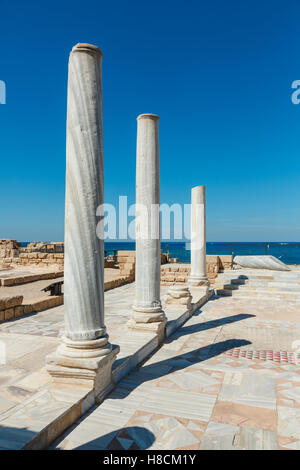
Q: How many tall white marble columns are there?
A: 3